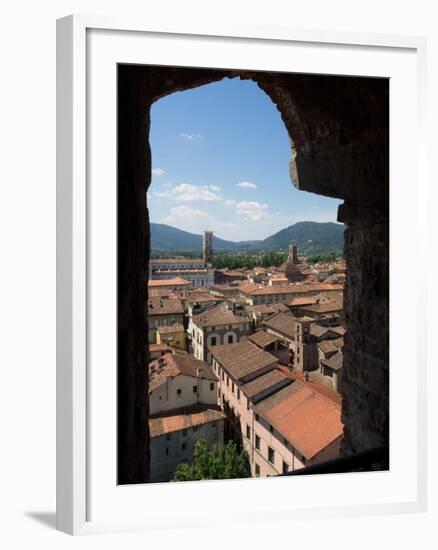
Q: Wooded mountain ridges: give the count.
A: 2